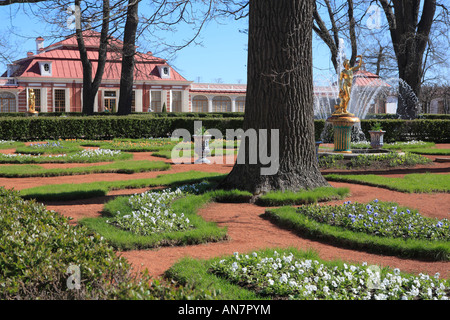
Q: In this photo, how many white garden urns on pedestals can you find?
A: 2